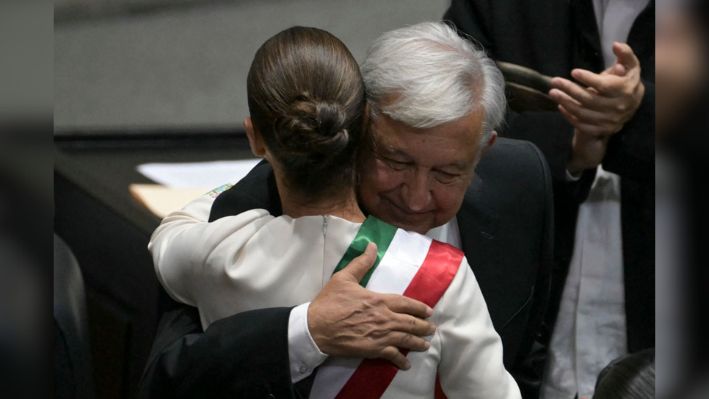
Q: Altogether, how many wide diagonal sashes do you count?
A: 1